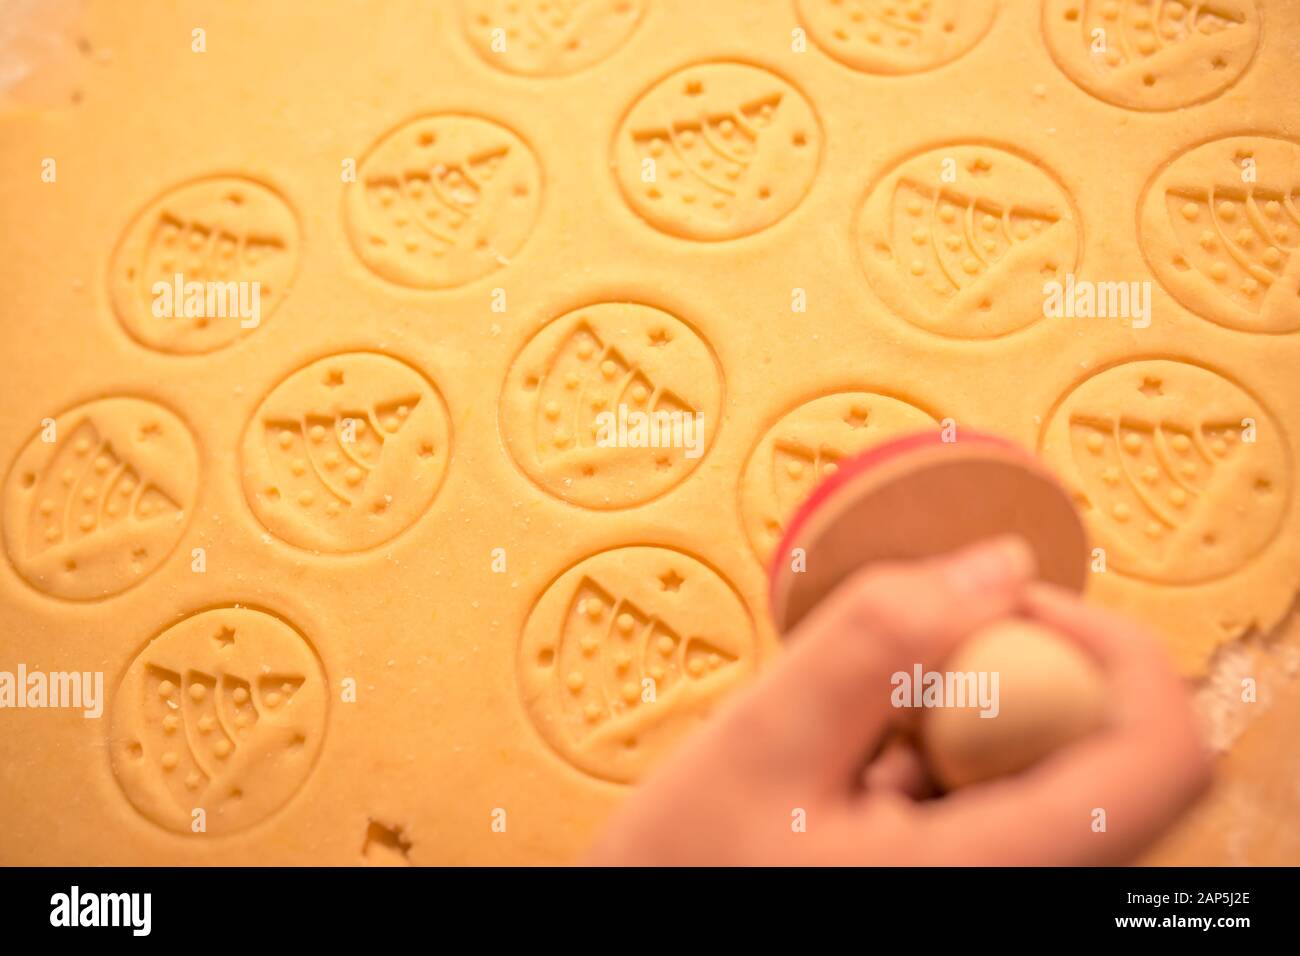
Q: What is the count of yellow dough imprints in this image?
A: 15